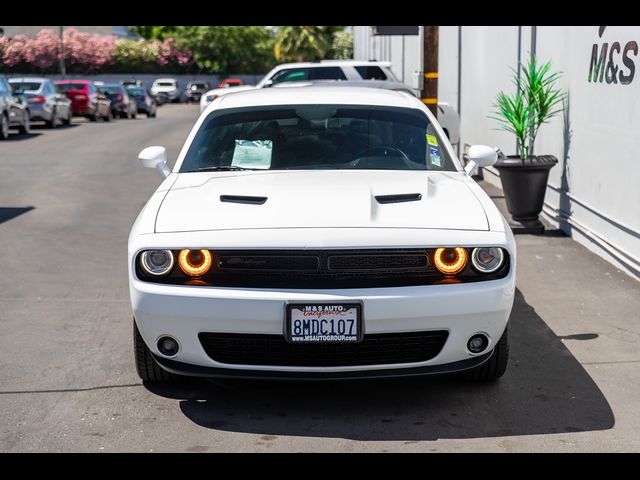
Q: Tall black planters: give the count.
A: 1